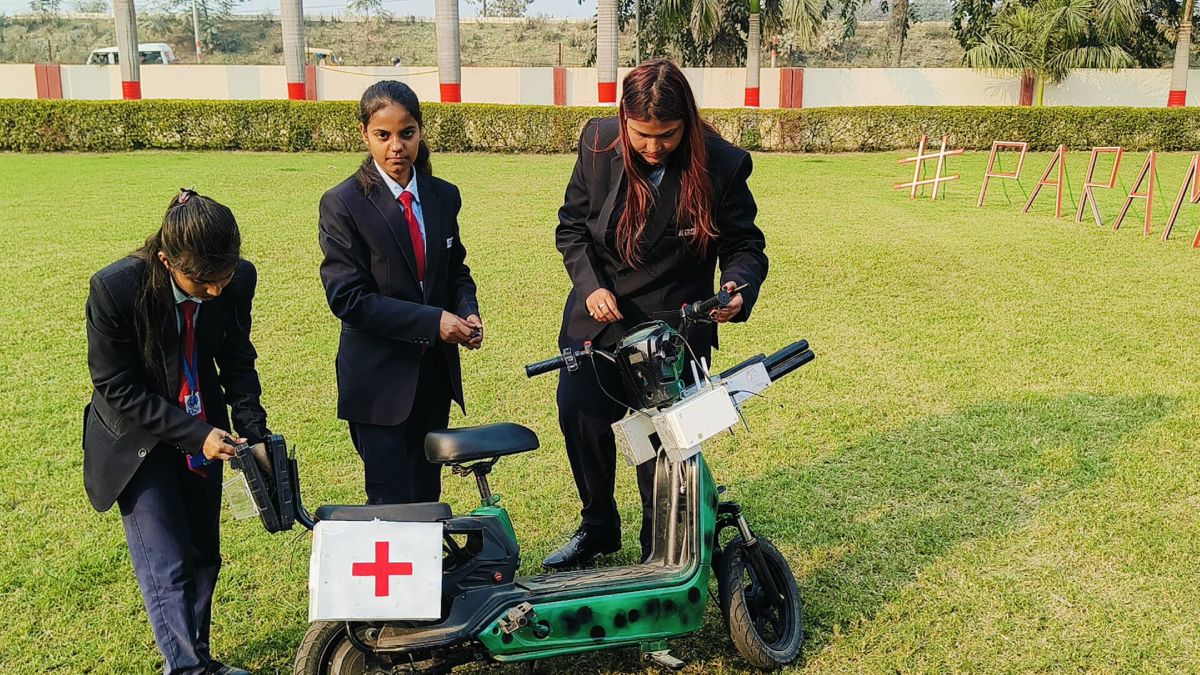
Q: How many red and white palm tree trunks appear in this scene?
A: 6